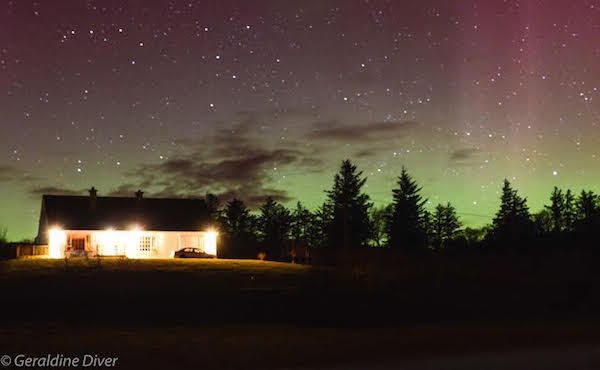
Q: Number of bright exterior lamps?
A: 4